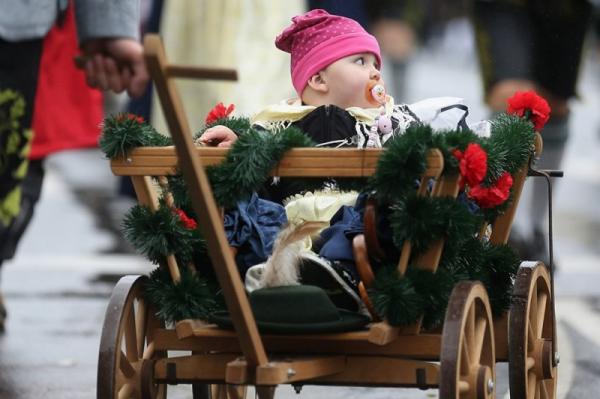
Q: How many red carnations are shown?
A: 6